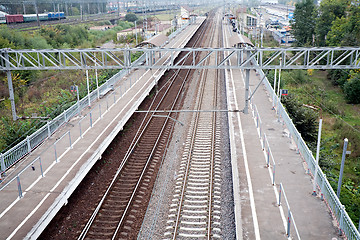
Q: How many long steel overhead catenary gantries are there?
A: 1